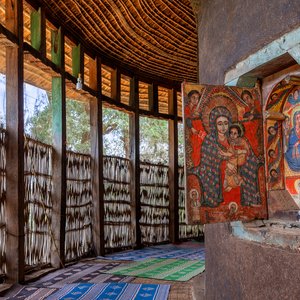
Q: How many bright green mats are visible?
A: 1